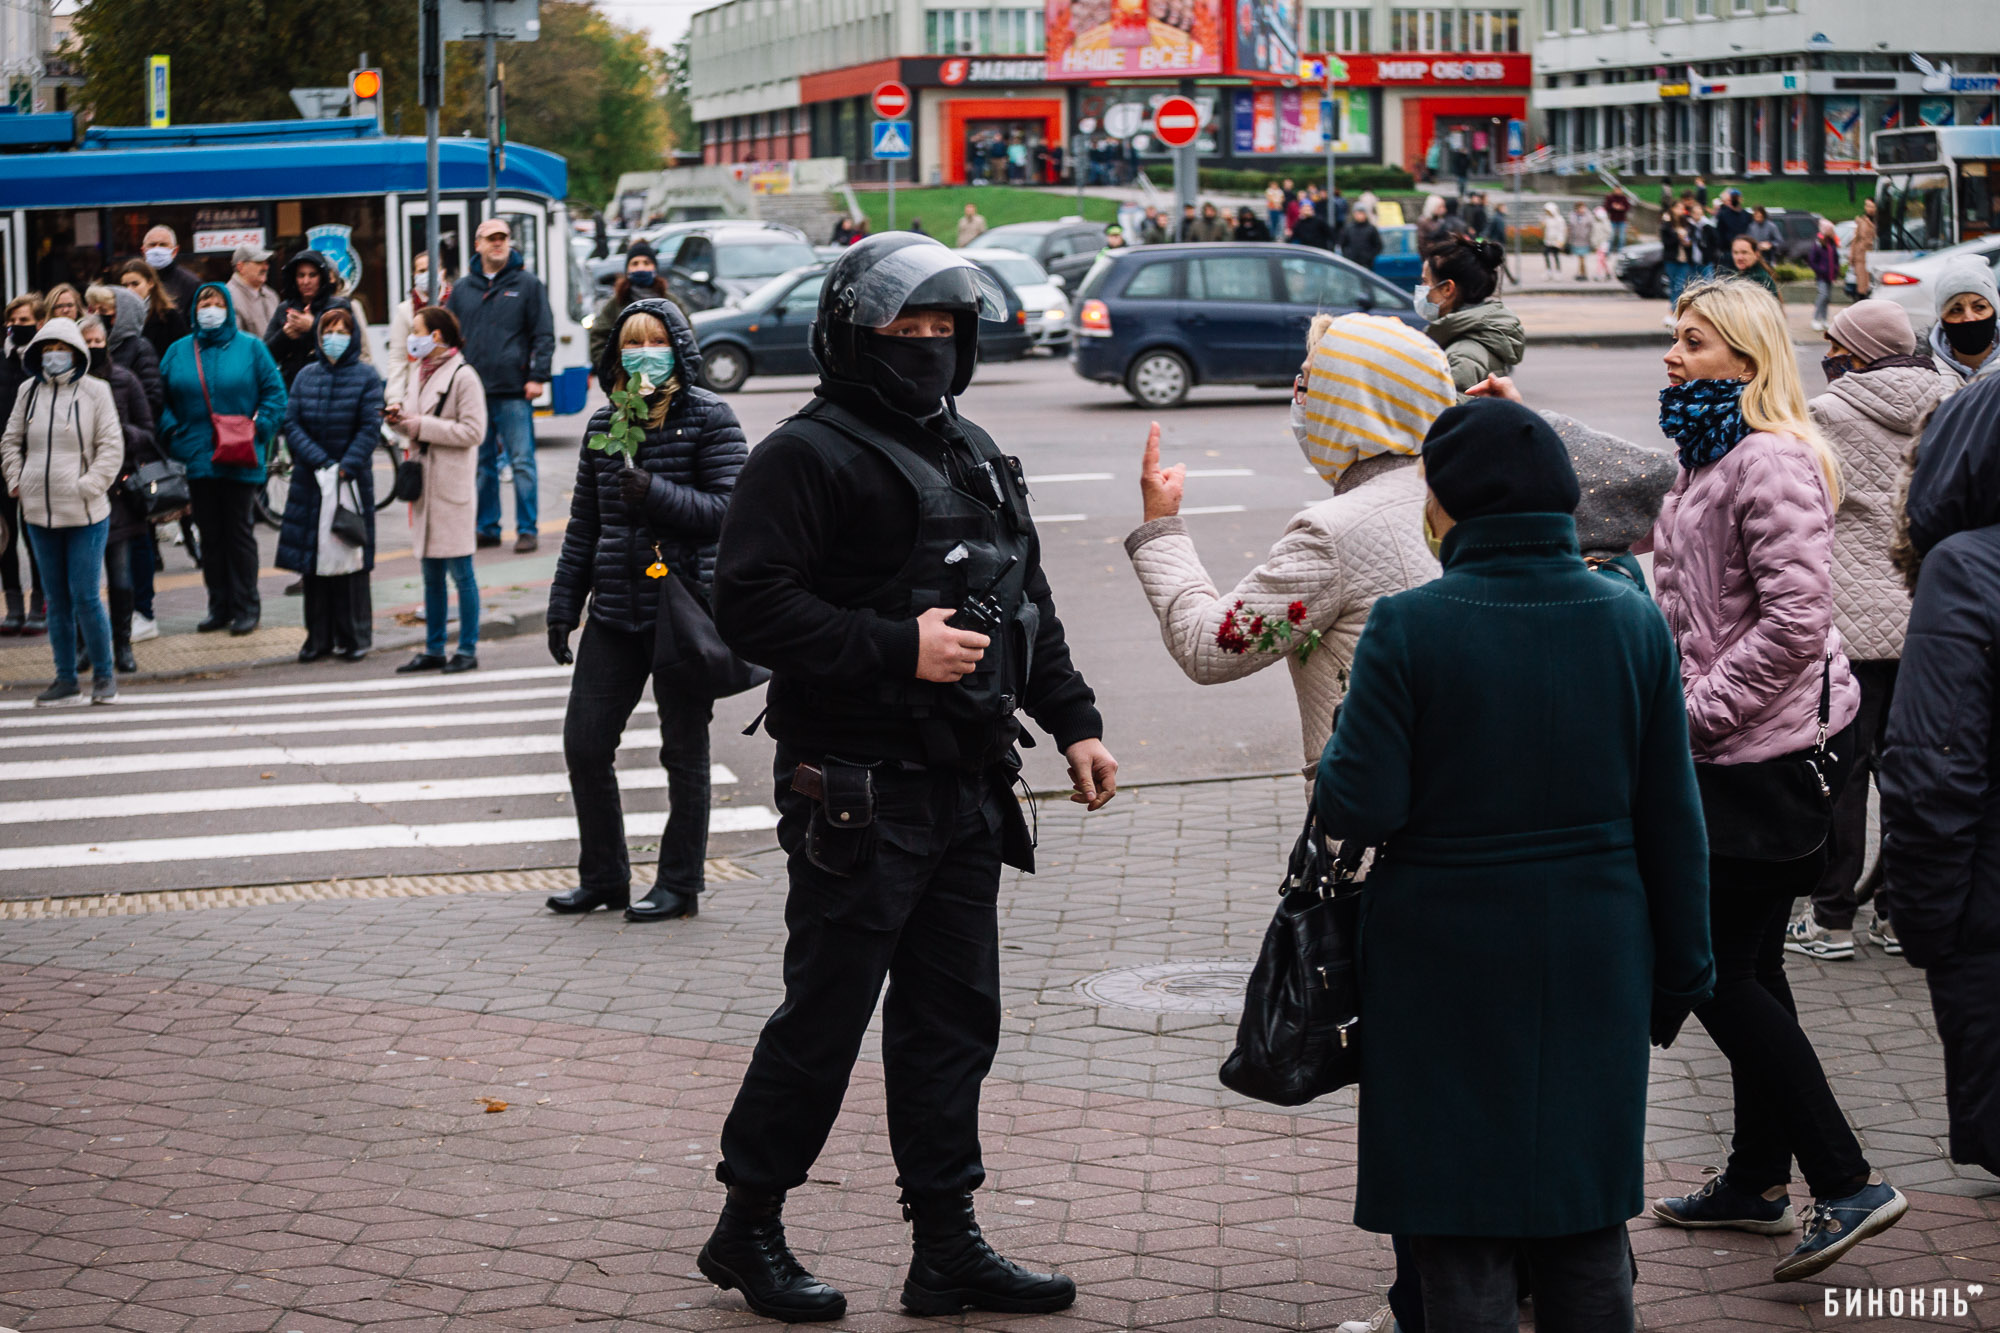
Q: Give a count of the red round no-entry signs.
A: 2